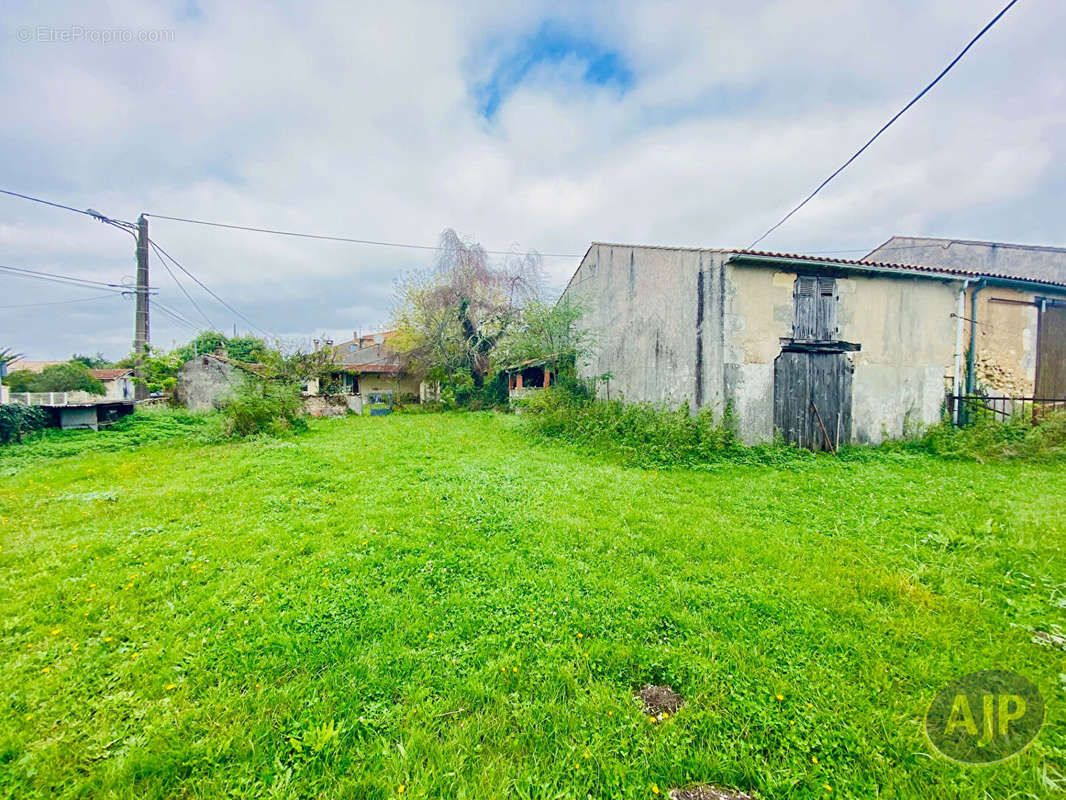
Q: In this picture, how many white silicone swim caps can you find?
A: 0